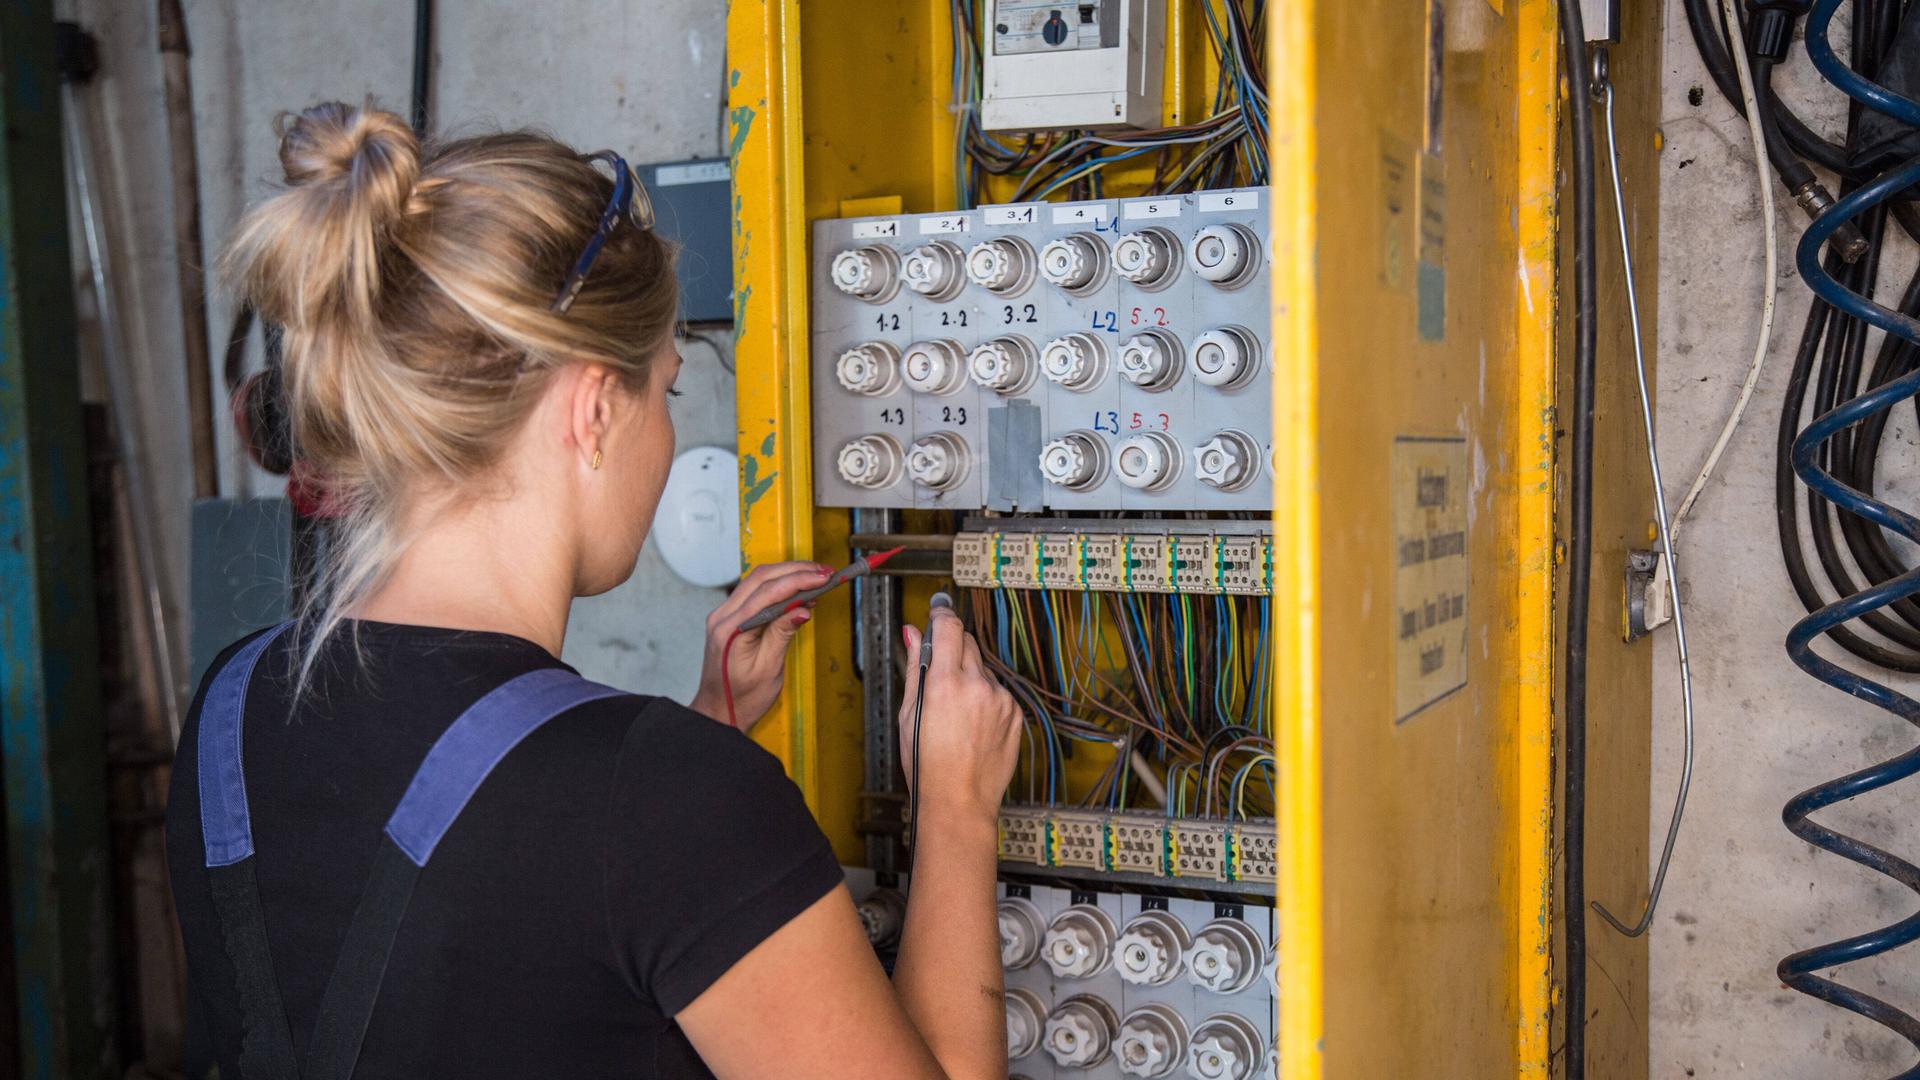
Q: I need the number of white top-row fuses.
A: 6